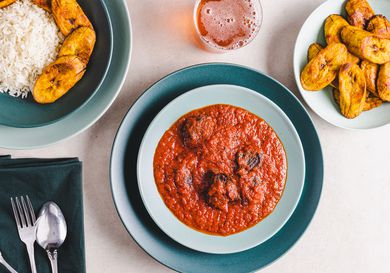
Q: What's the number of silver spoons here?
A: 1